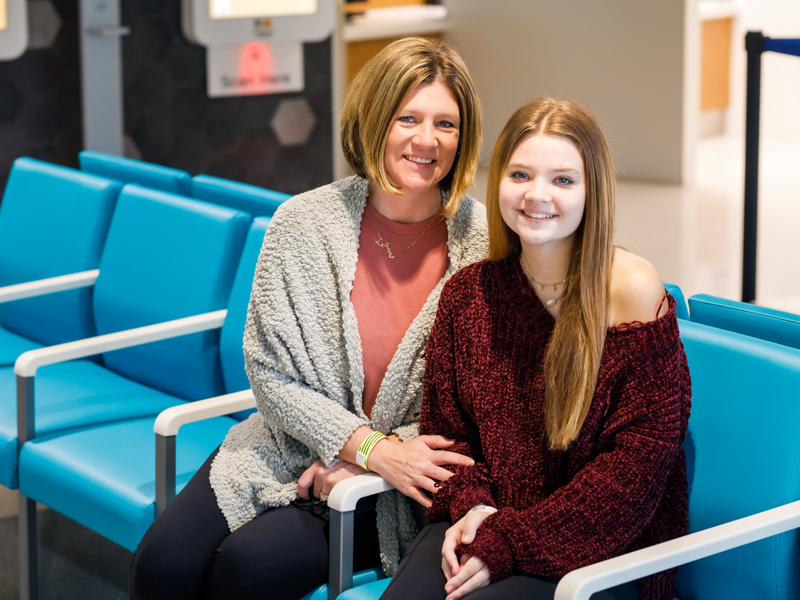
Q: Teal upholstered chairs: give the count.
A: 9